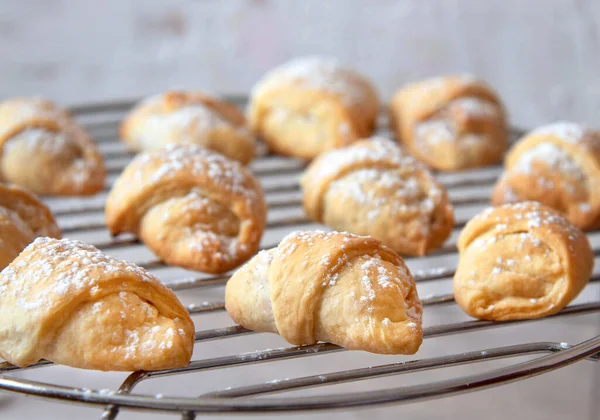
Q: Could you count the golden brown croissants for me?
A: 11